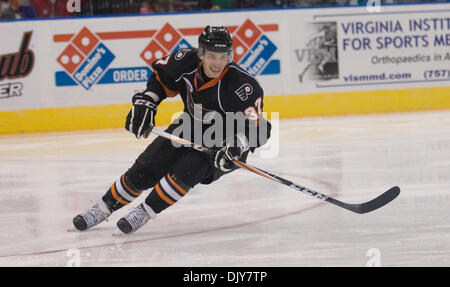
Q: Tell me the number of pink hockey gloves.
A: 0